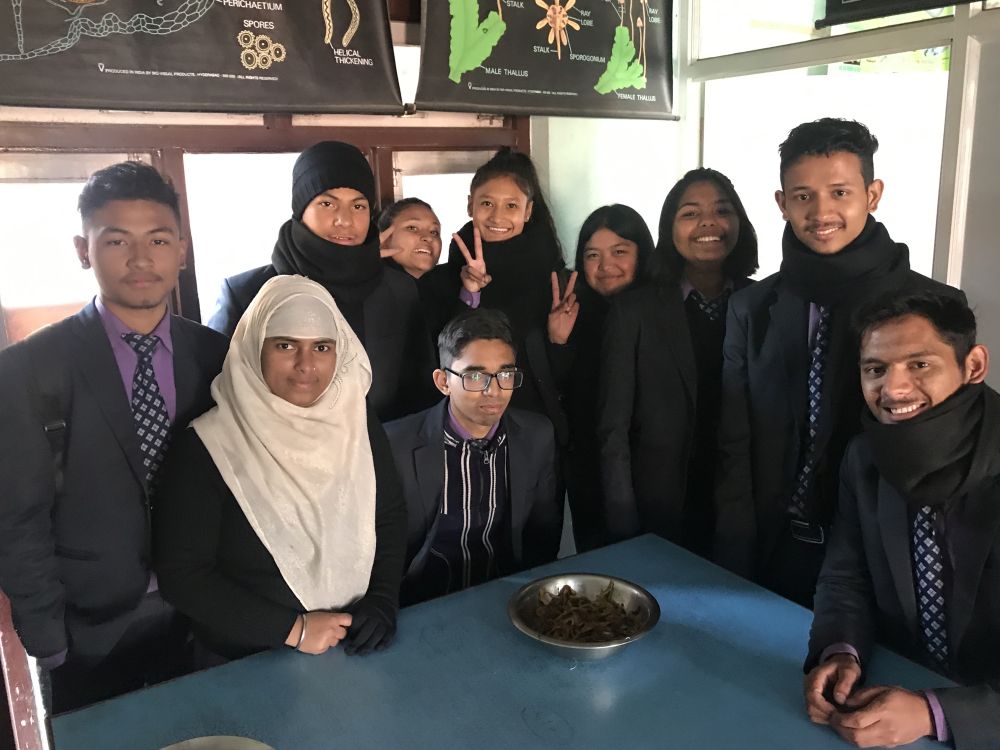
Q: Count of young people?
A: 10